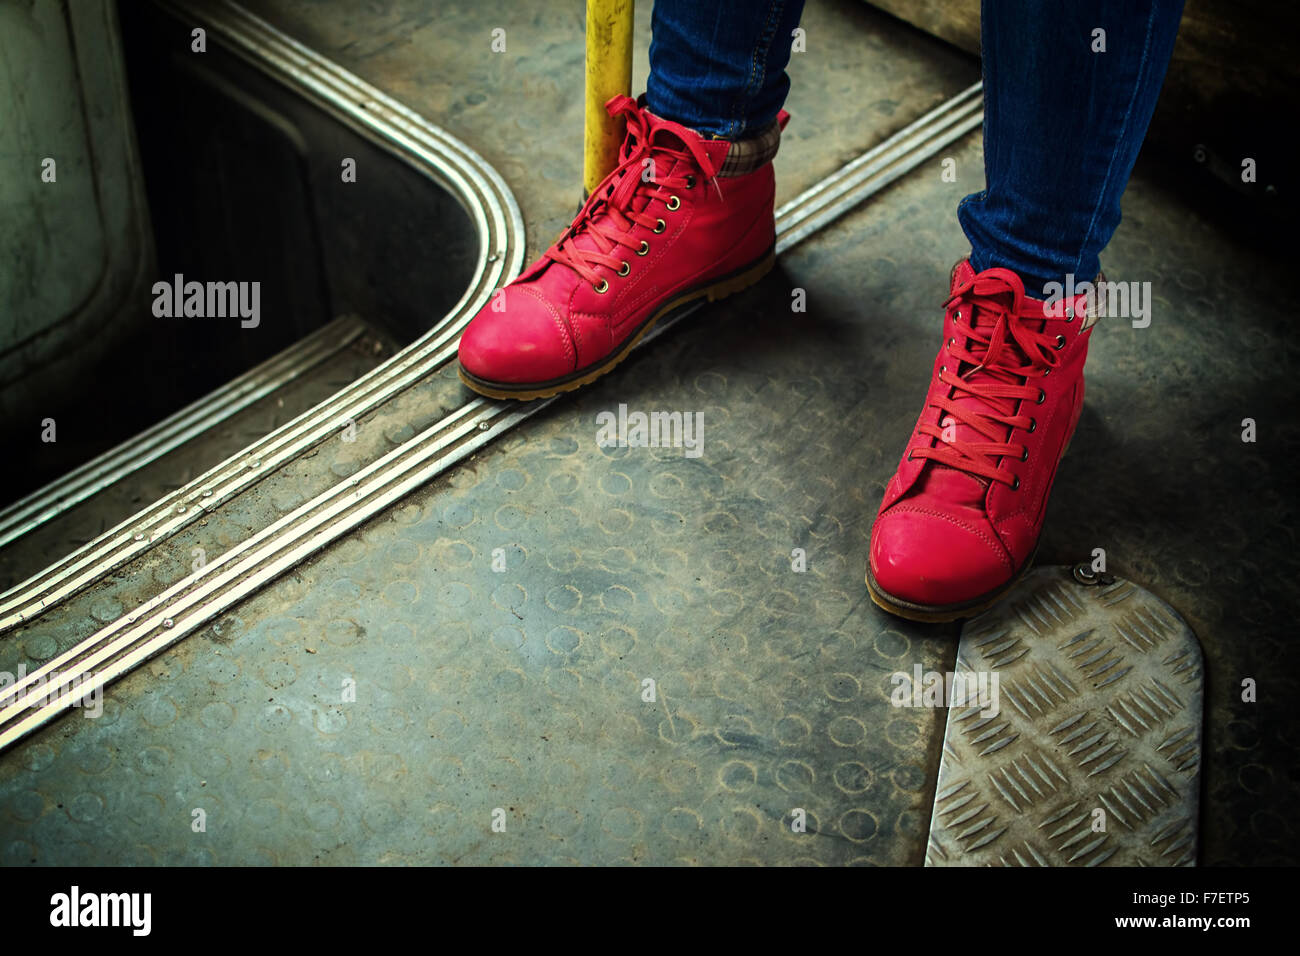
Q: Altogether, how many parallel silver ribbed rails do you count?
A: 3